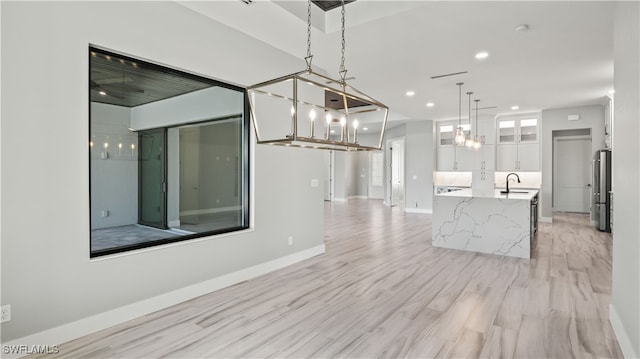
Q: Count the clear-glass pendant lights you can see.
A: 3